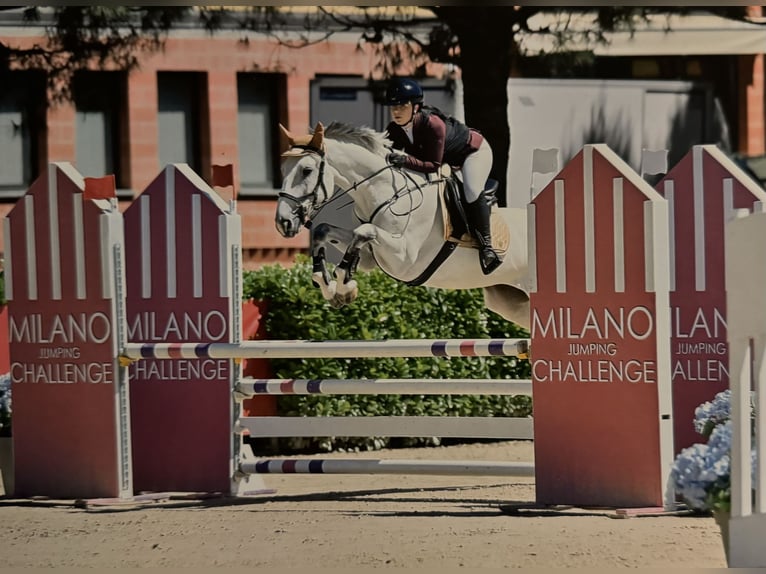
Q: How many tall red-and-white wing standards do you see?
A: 4